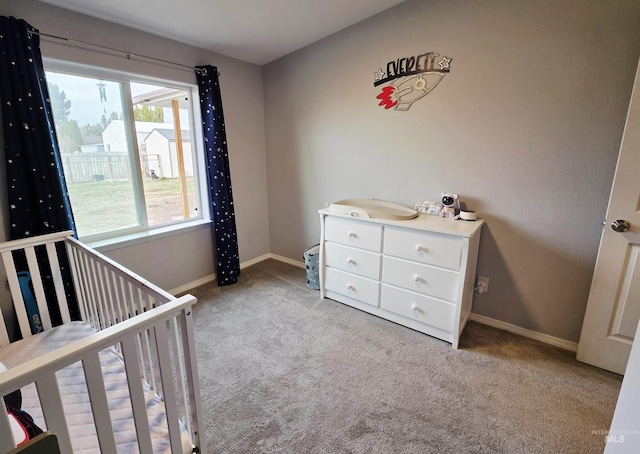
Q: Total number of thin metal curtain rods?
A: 1